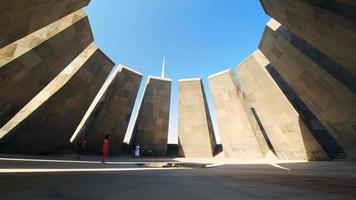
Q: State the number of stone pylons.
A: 10